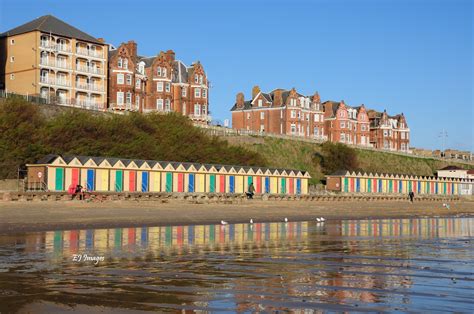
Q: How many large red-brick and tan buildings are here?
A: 5